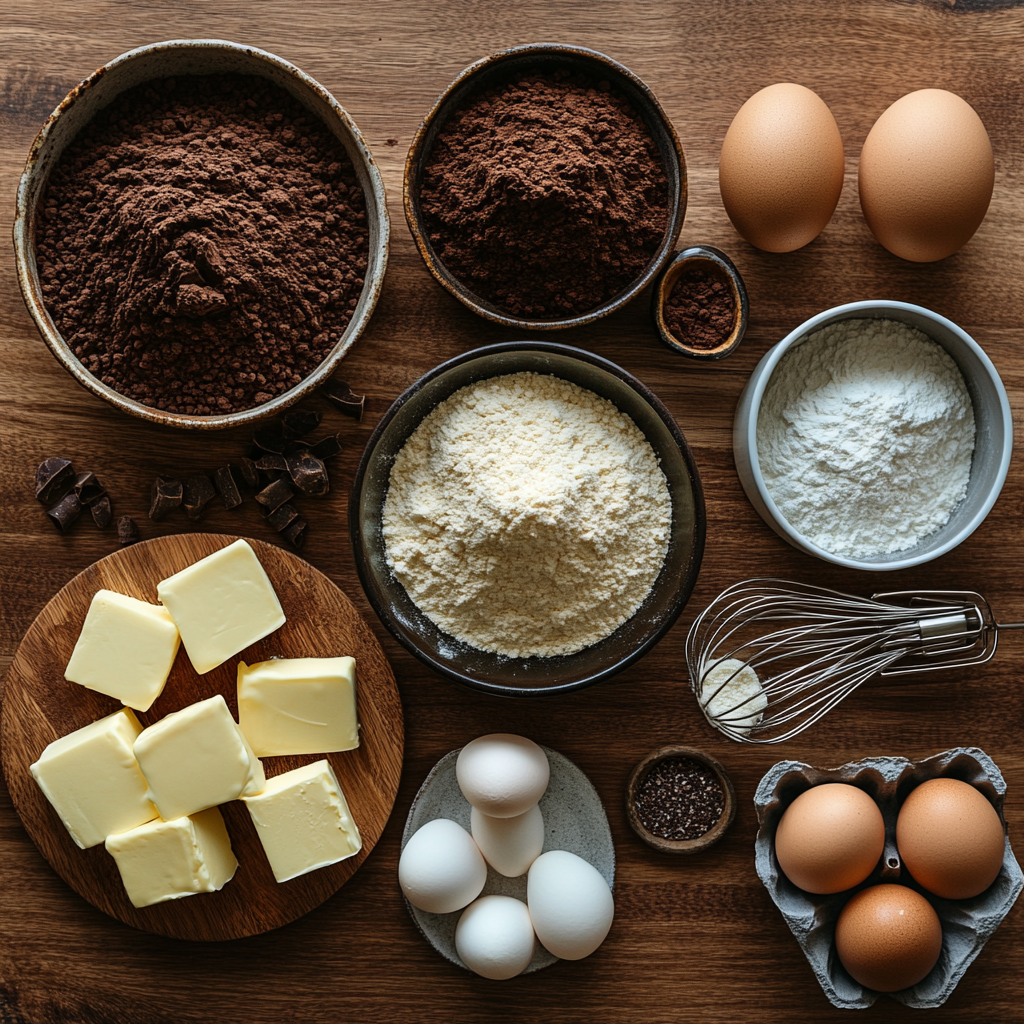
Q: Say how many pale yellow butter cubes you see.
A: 7